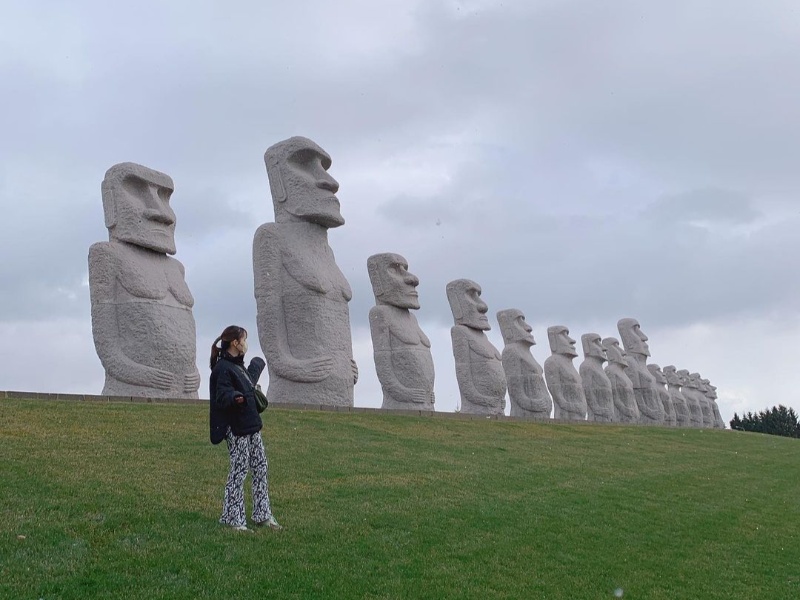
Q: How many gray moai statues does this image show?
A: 14